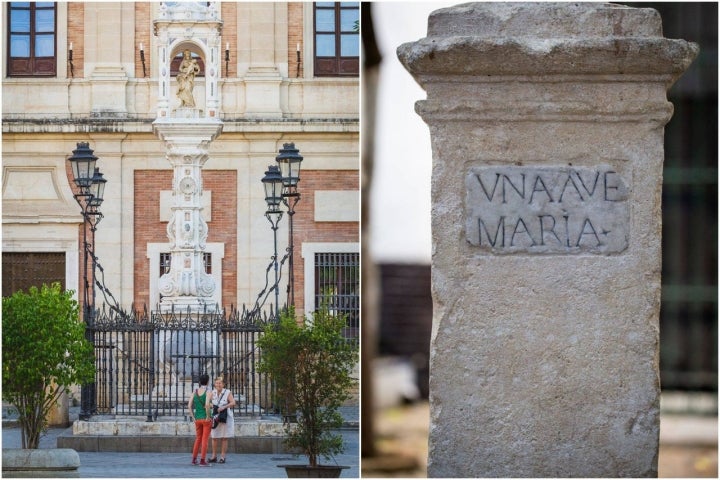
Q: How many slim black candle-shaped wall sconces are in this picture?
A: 4